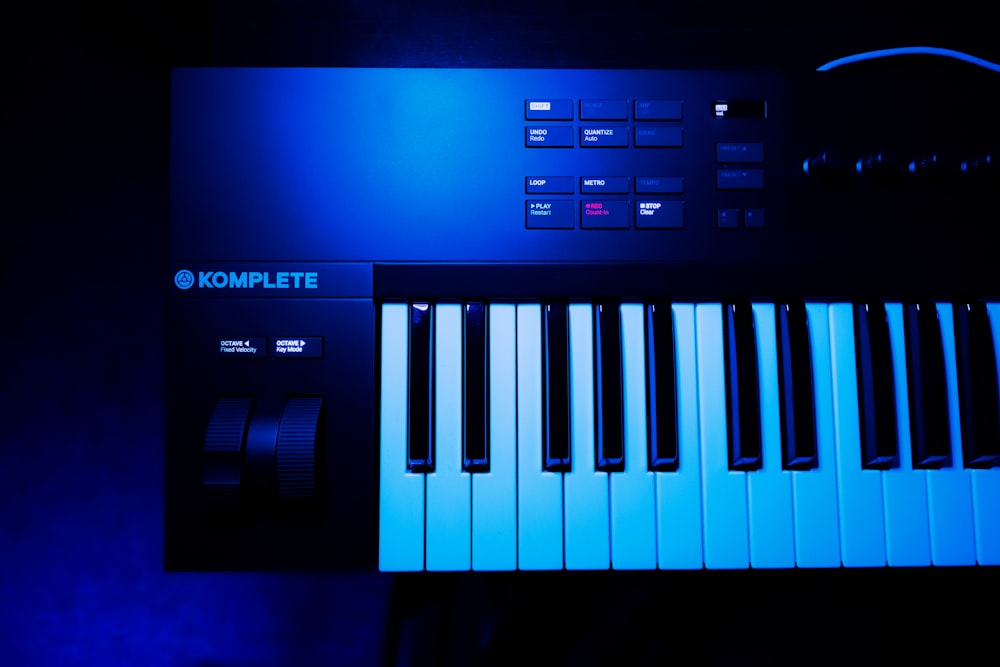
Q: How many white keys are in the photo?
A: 14